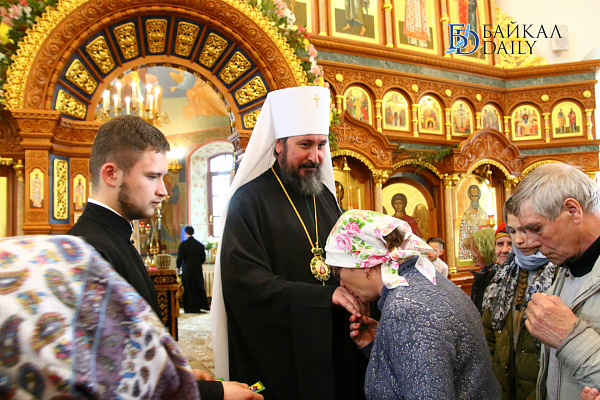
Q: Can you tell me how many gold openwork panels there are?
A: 11